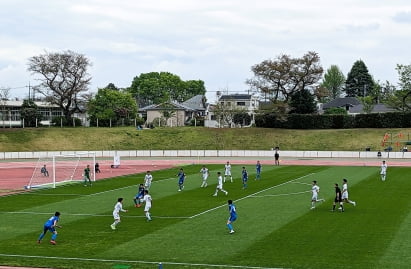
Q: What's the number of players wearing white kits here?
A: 9